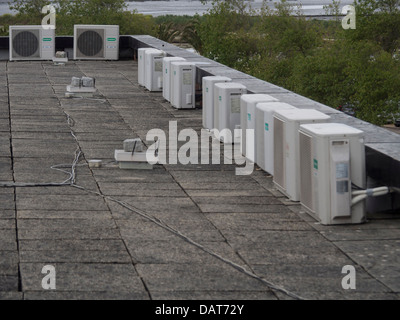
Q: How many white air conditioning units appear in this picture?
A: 12